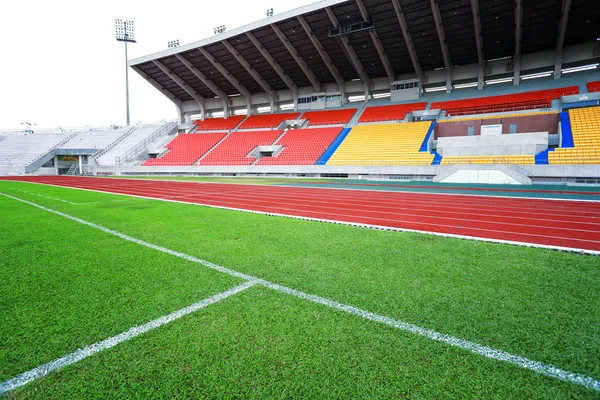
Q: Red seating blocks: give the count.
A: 9